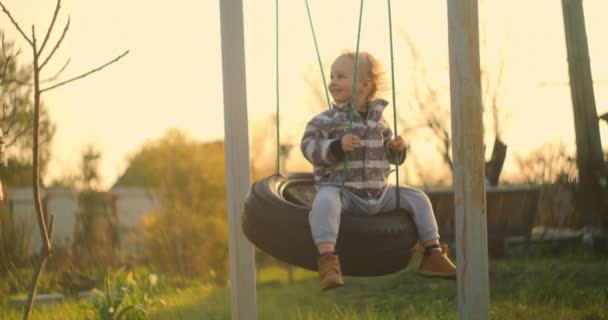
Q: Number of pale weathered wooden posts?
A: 2